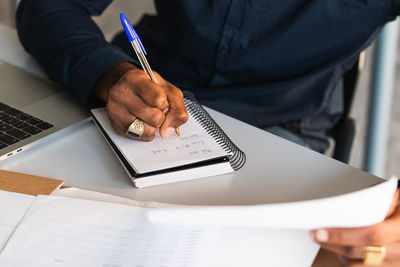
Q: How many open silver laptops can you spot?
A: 1